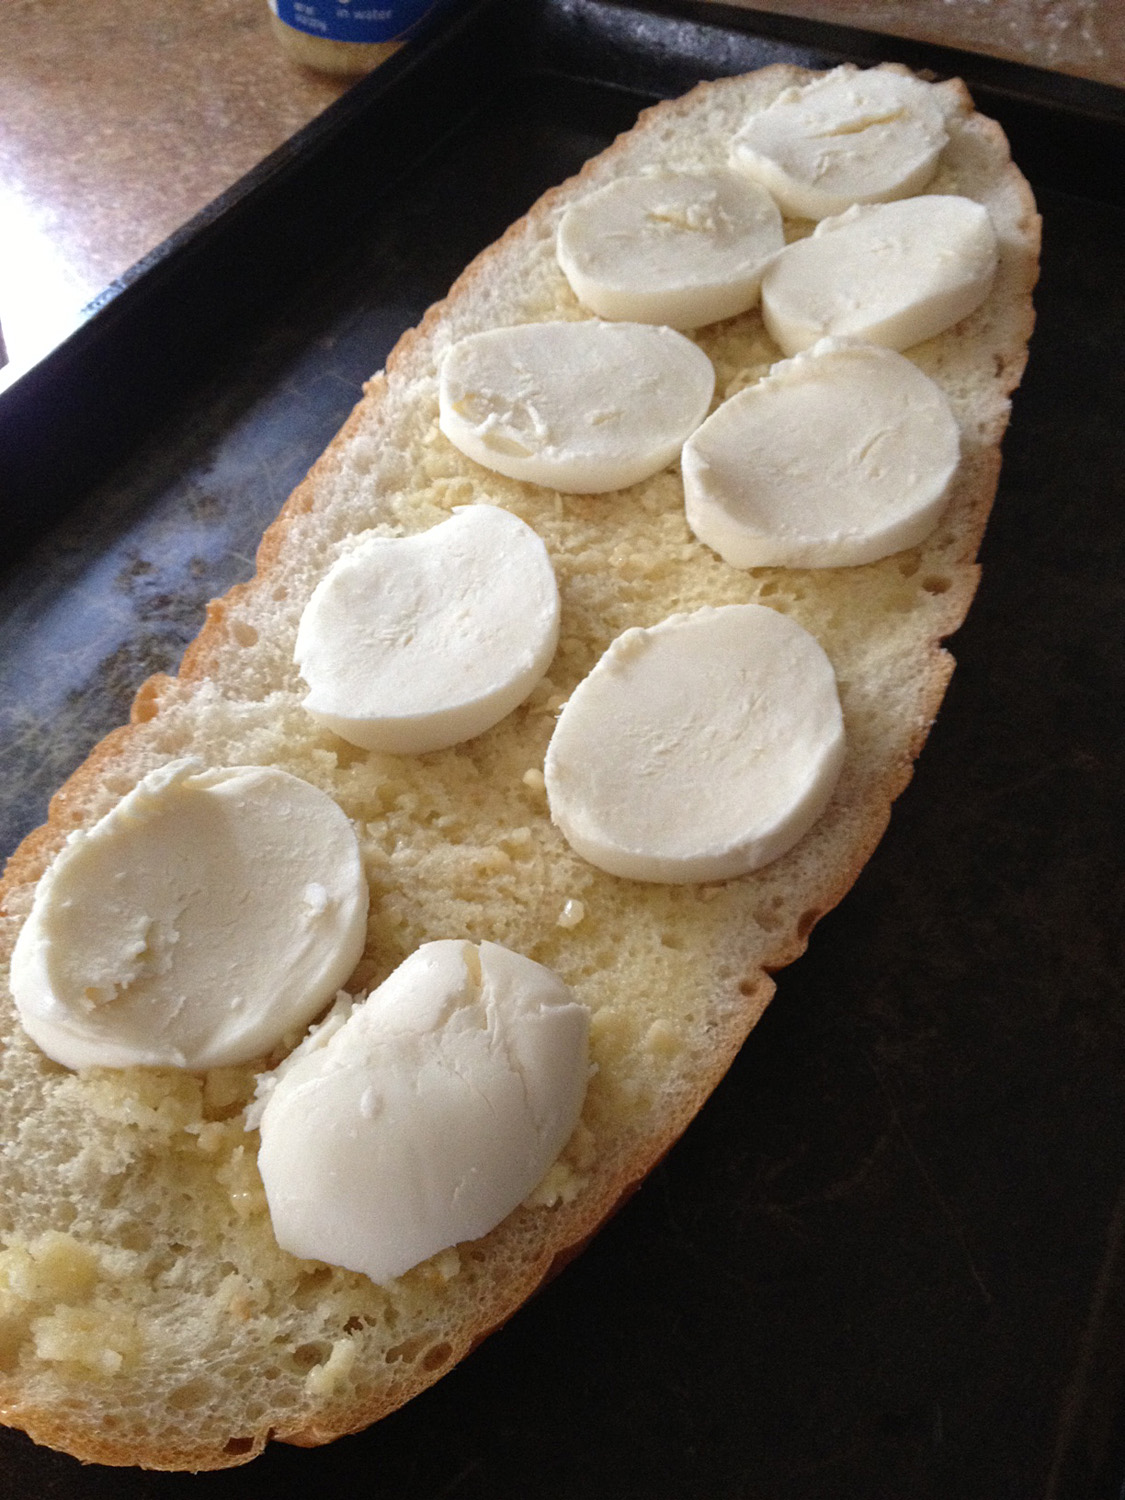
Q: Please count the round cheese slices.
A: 9